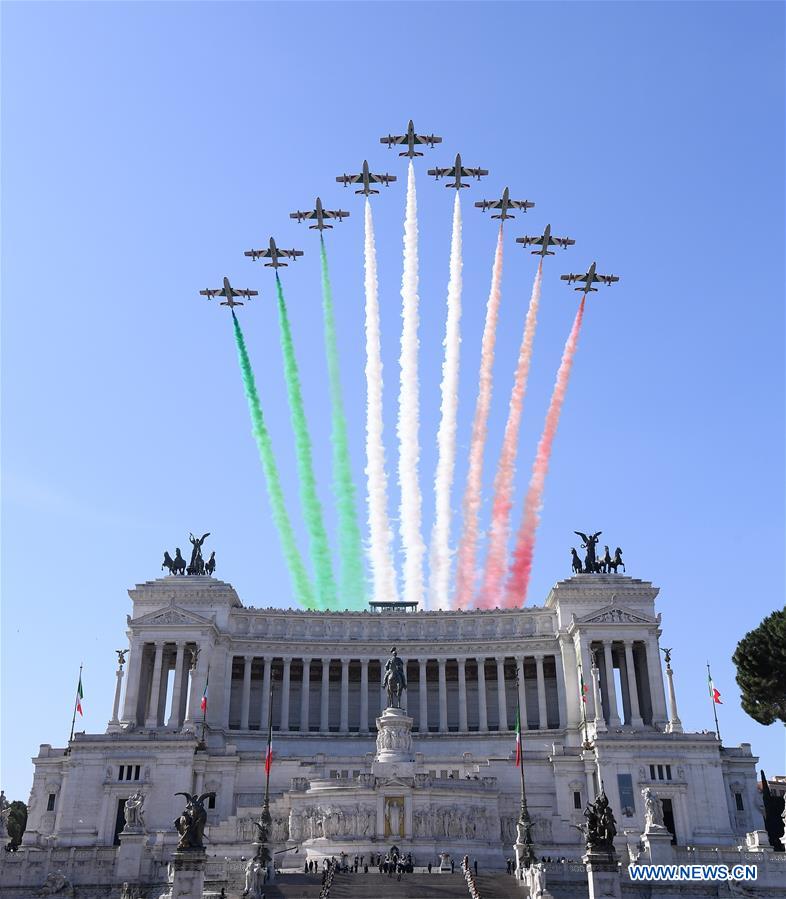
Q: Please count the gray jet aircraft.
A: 9